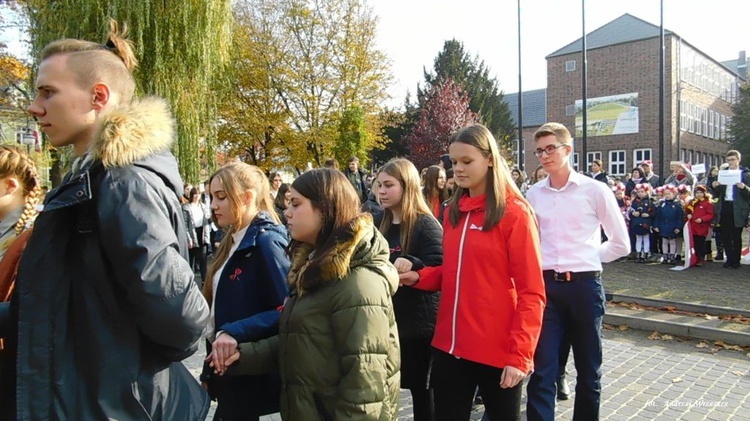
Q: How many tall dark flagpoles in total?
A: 3